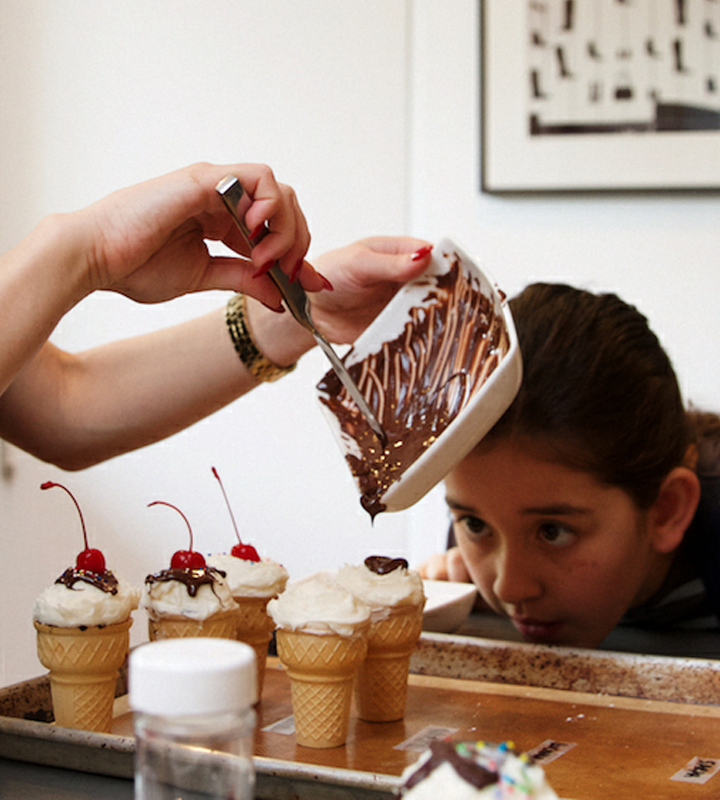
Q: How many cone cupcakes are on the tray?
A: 5